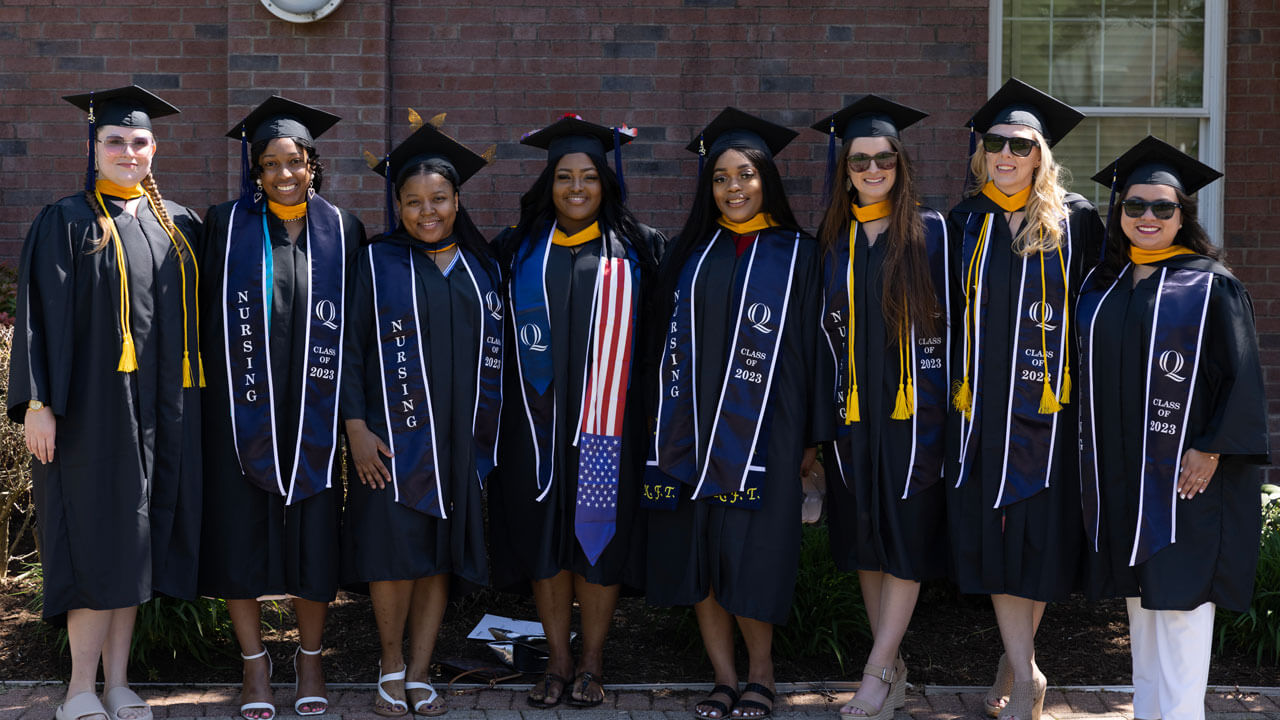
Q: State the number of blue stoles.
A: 7